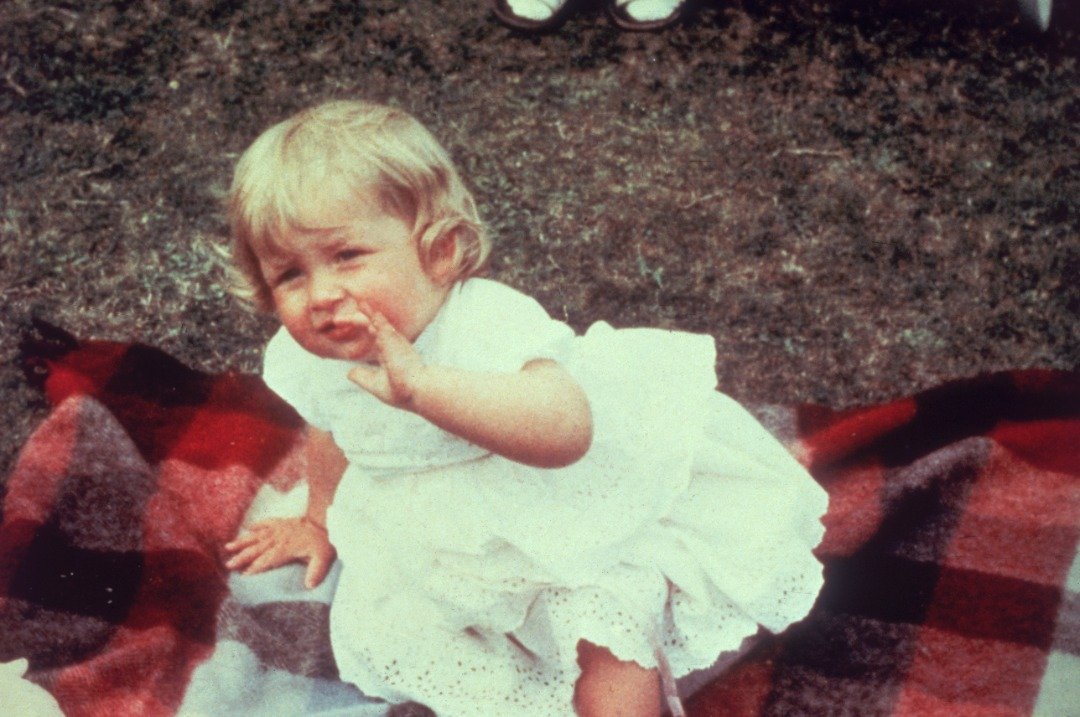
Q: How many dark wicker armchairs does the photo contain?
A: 0